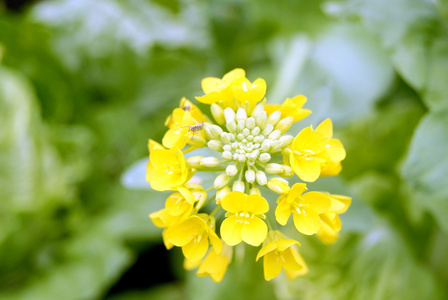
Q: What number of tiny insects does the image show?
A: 2